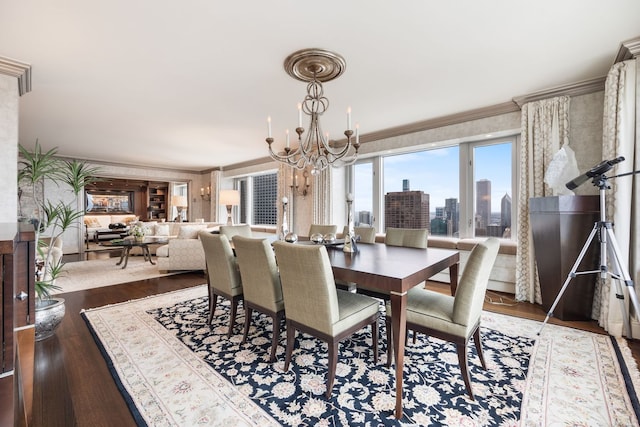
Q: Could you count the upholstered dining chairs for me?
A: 8